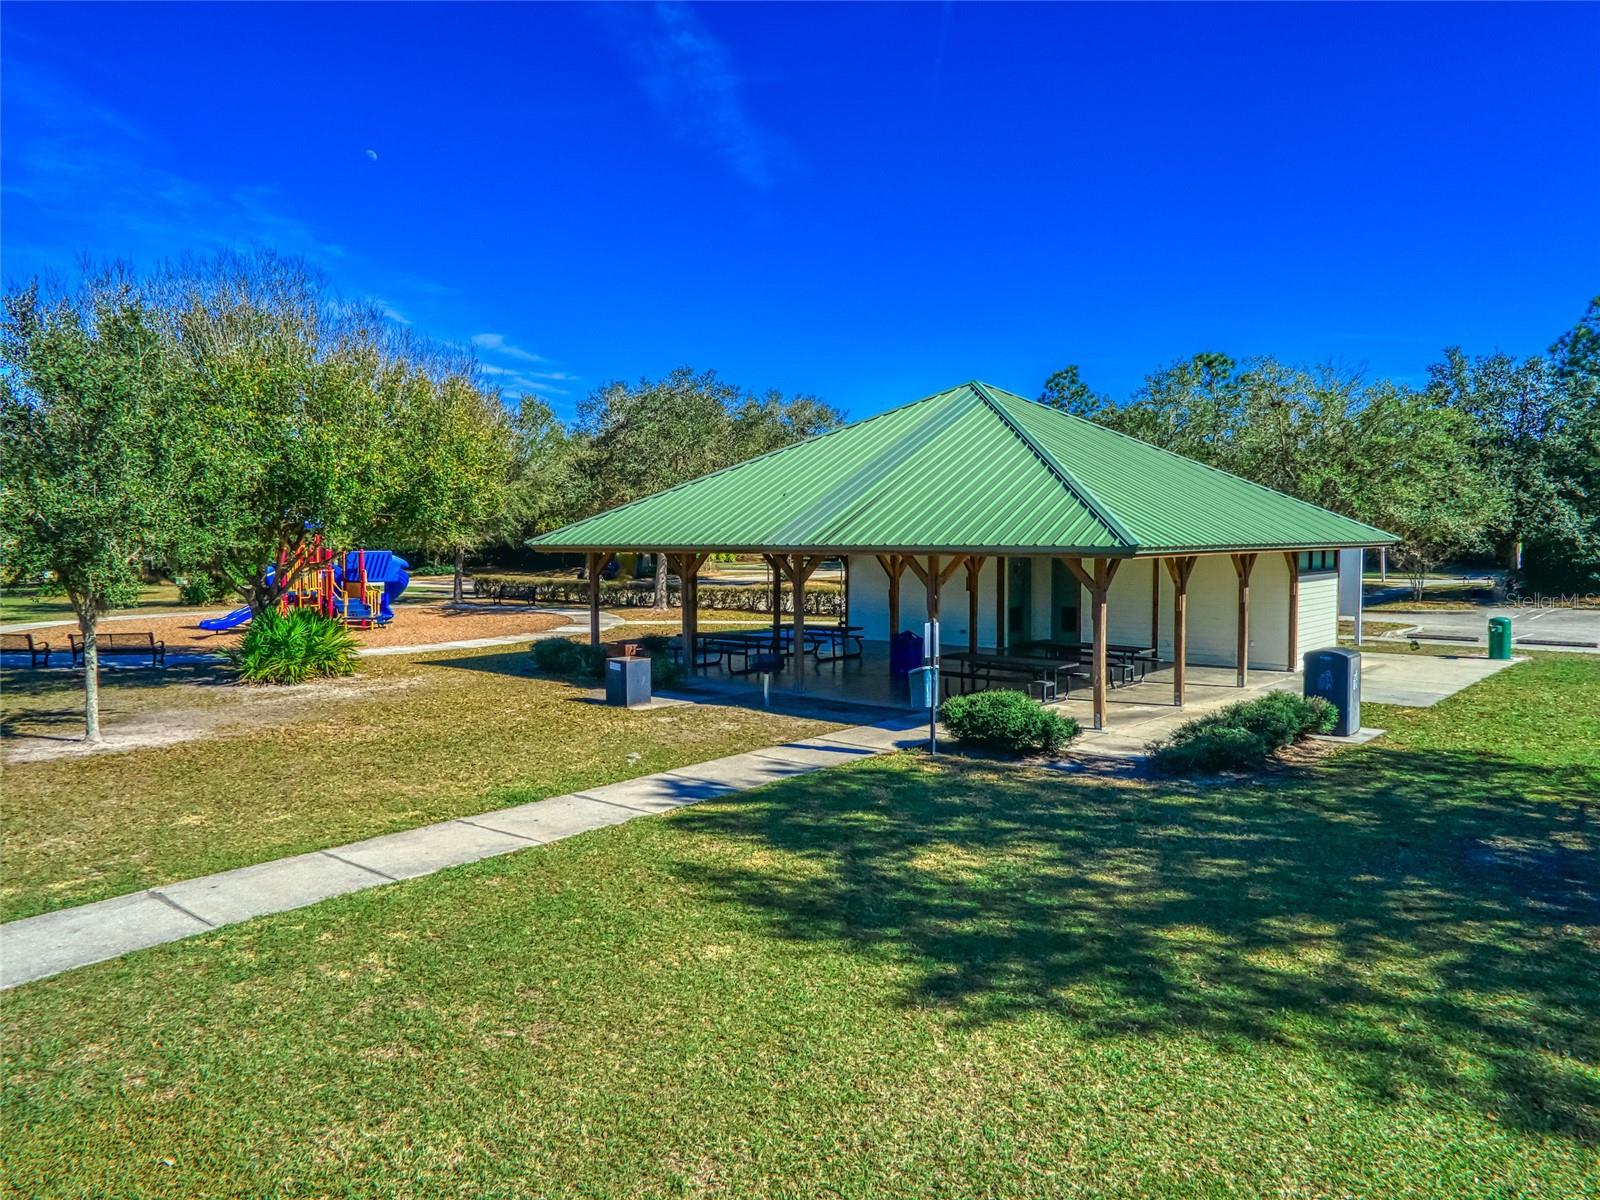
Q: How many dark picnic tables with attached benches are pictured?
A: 4